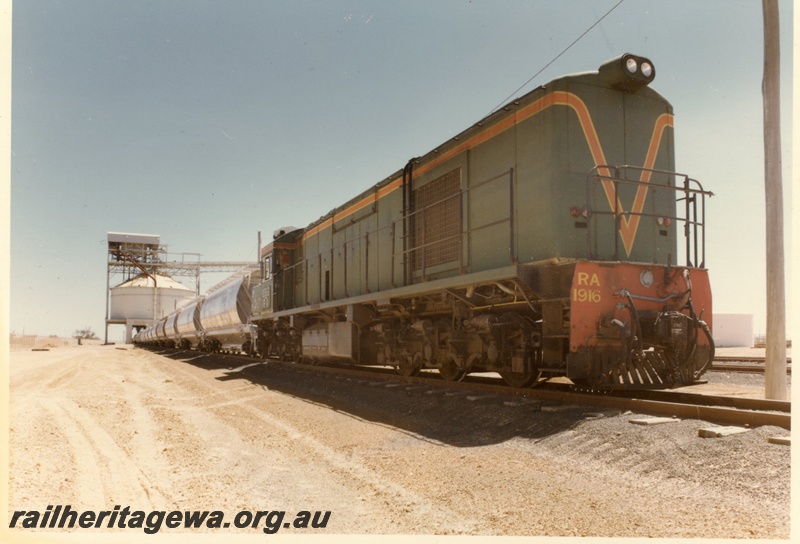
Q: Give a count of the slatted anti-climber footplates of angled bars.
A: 1